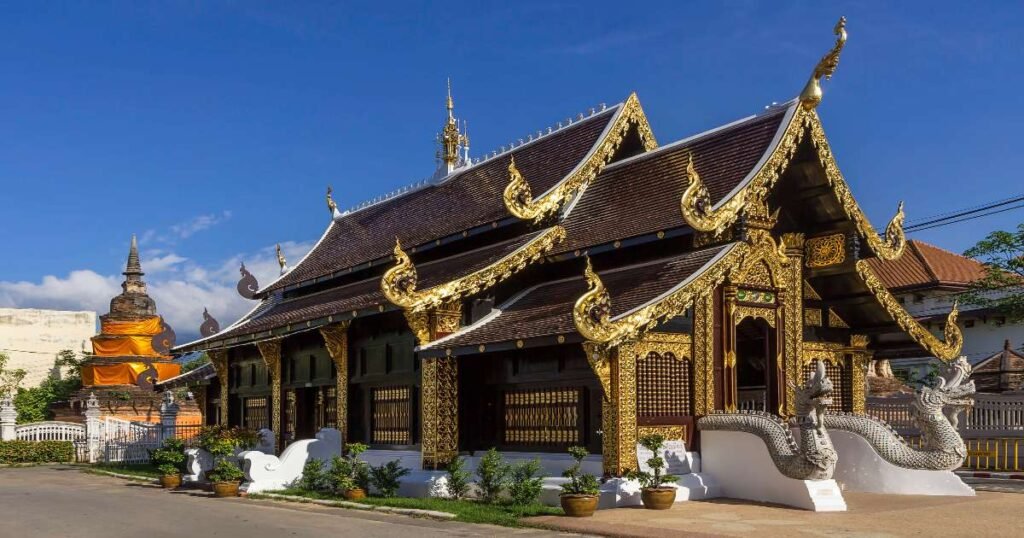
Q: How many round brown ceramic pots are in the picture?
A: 5